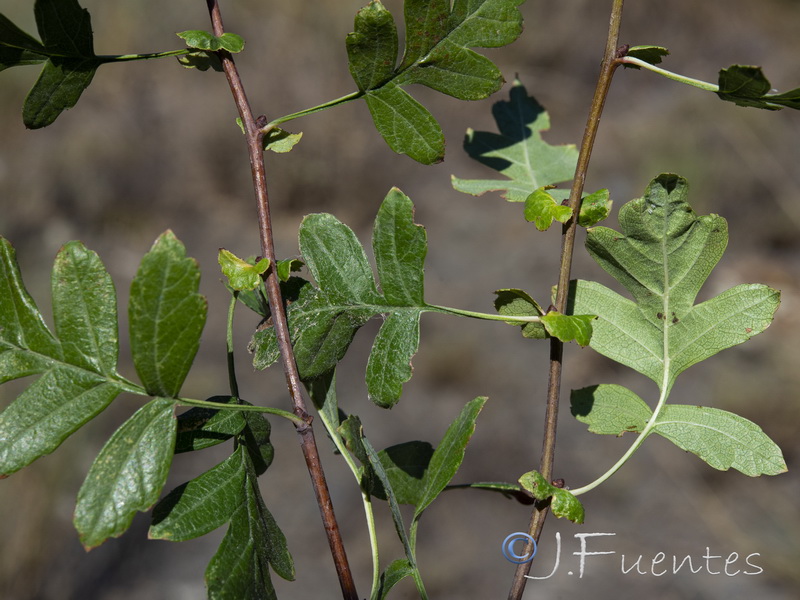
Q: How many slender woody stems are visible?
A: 2